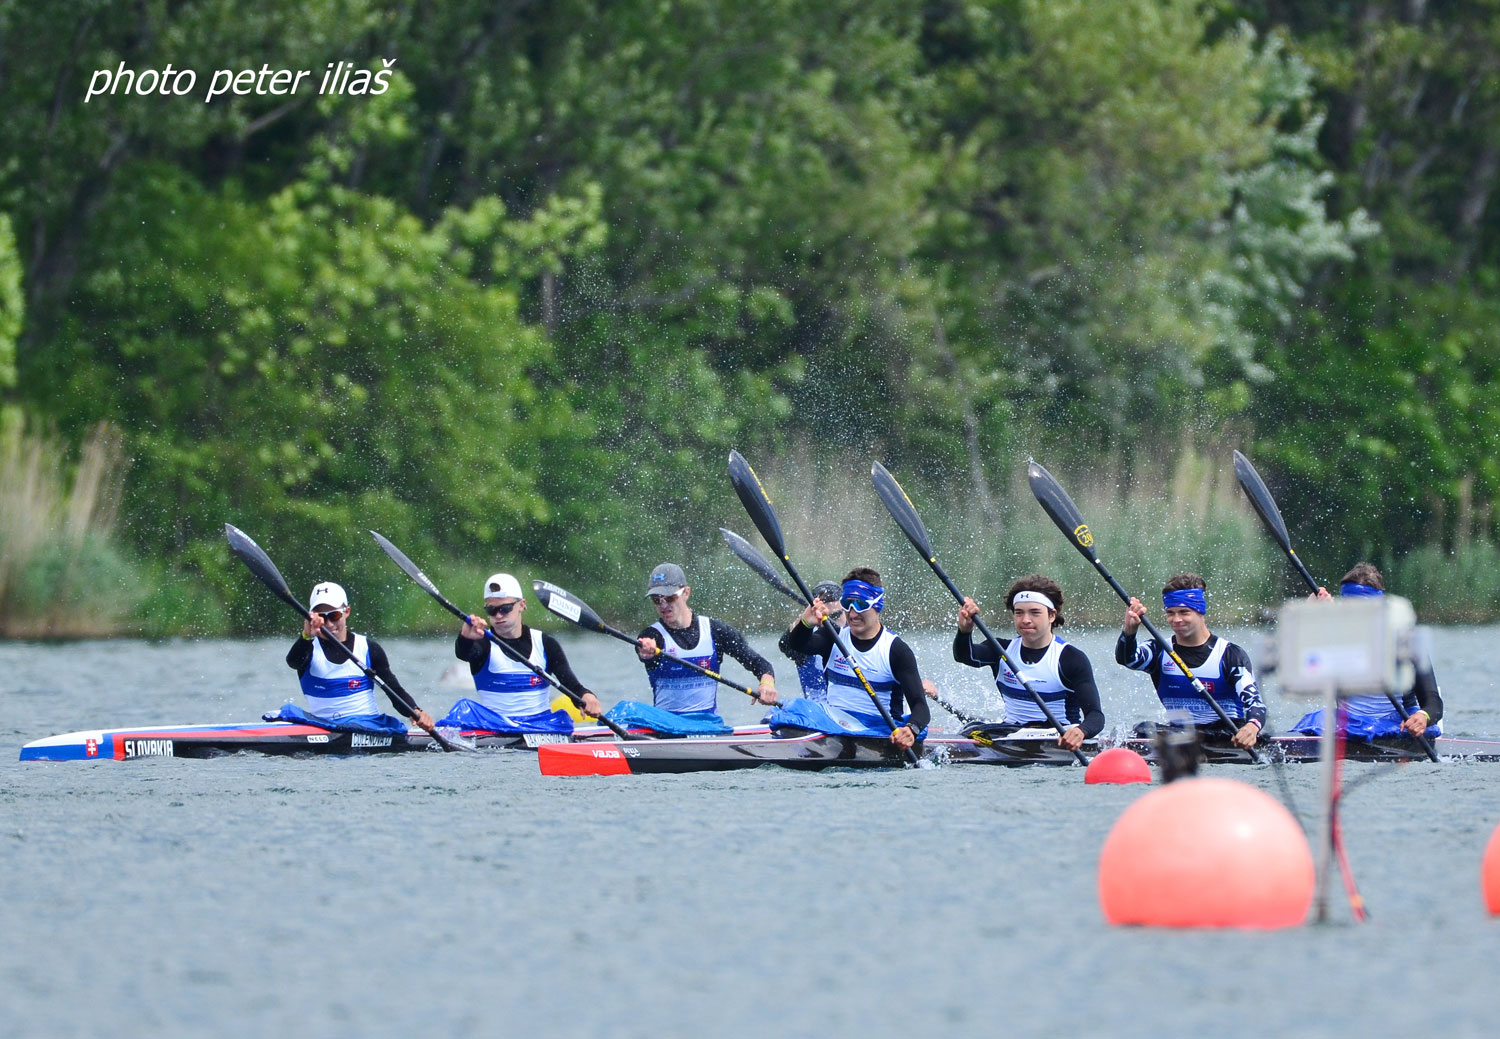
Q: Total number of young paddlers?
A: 8